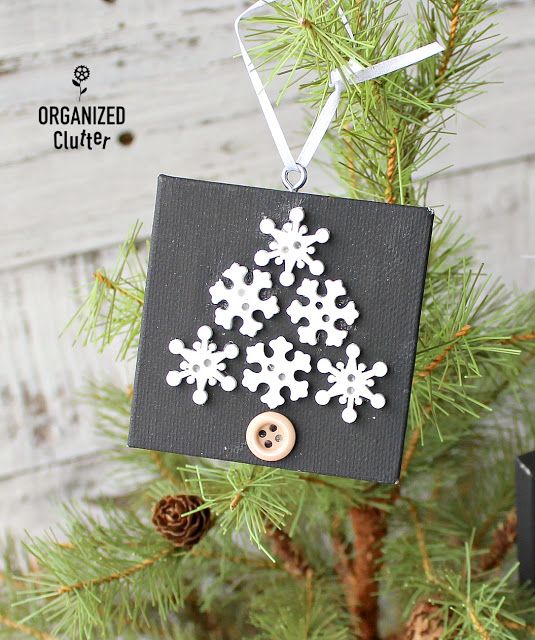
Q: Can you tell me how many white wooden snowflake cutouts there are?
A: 6